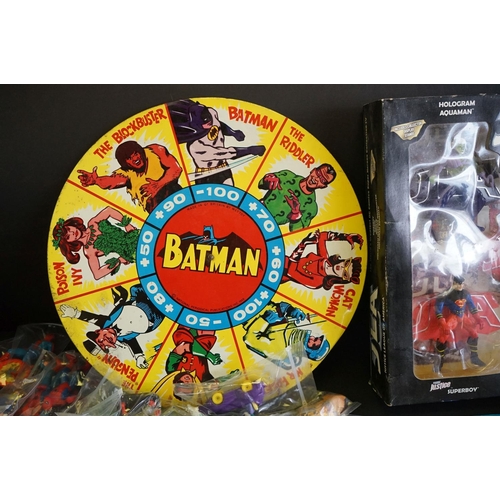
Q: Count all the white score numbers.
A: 8